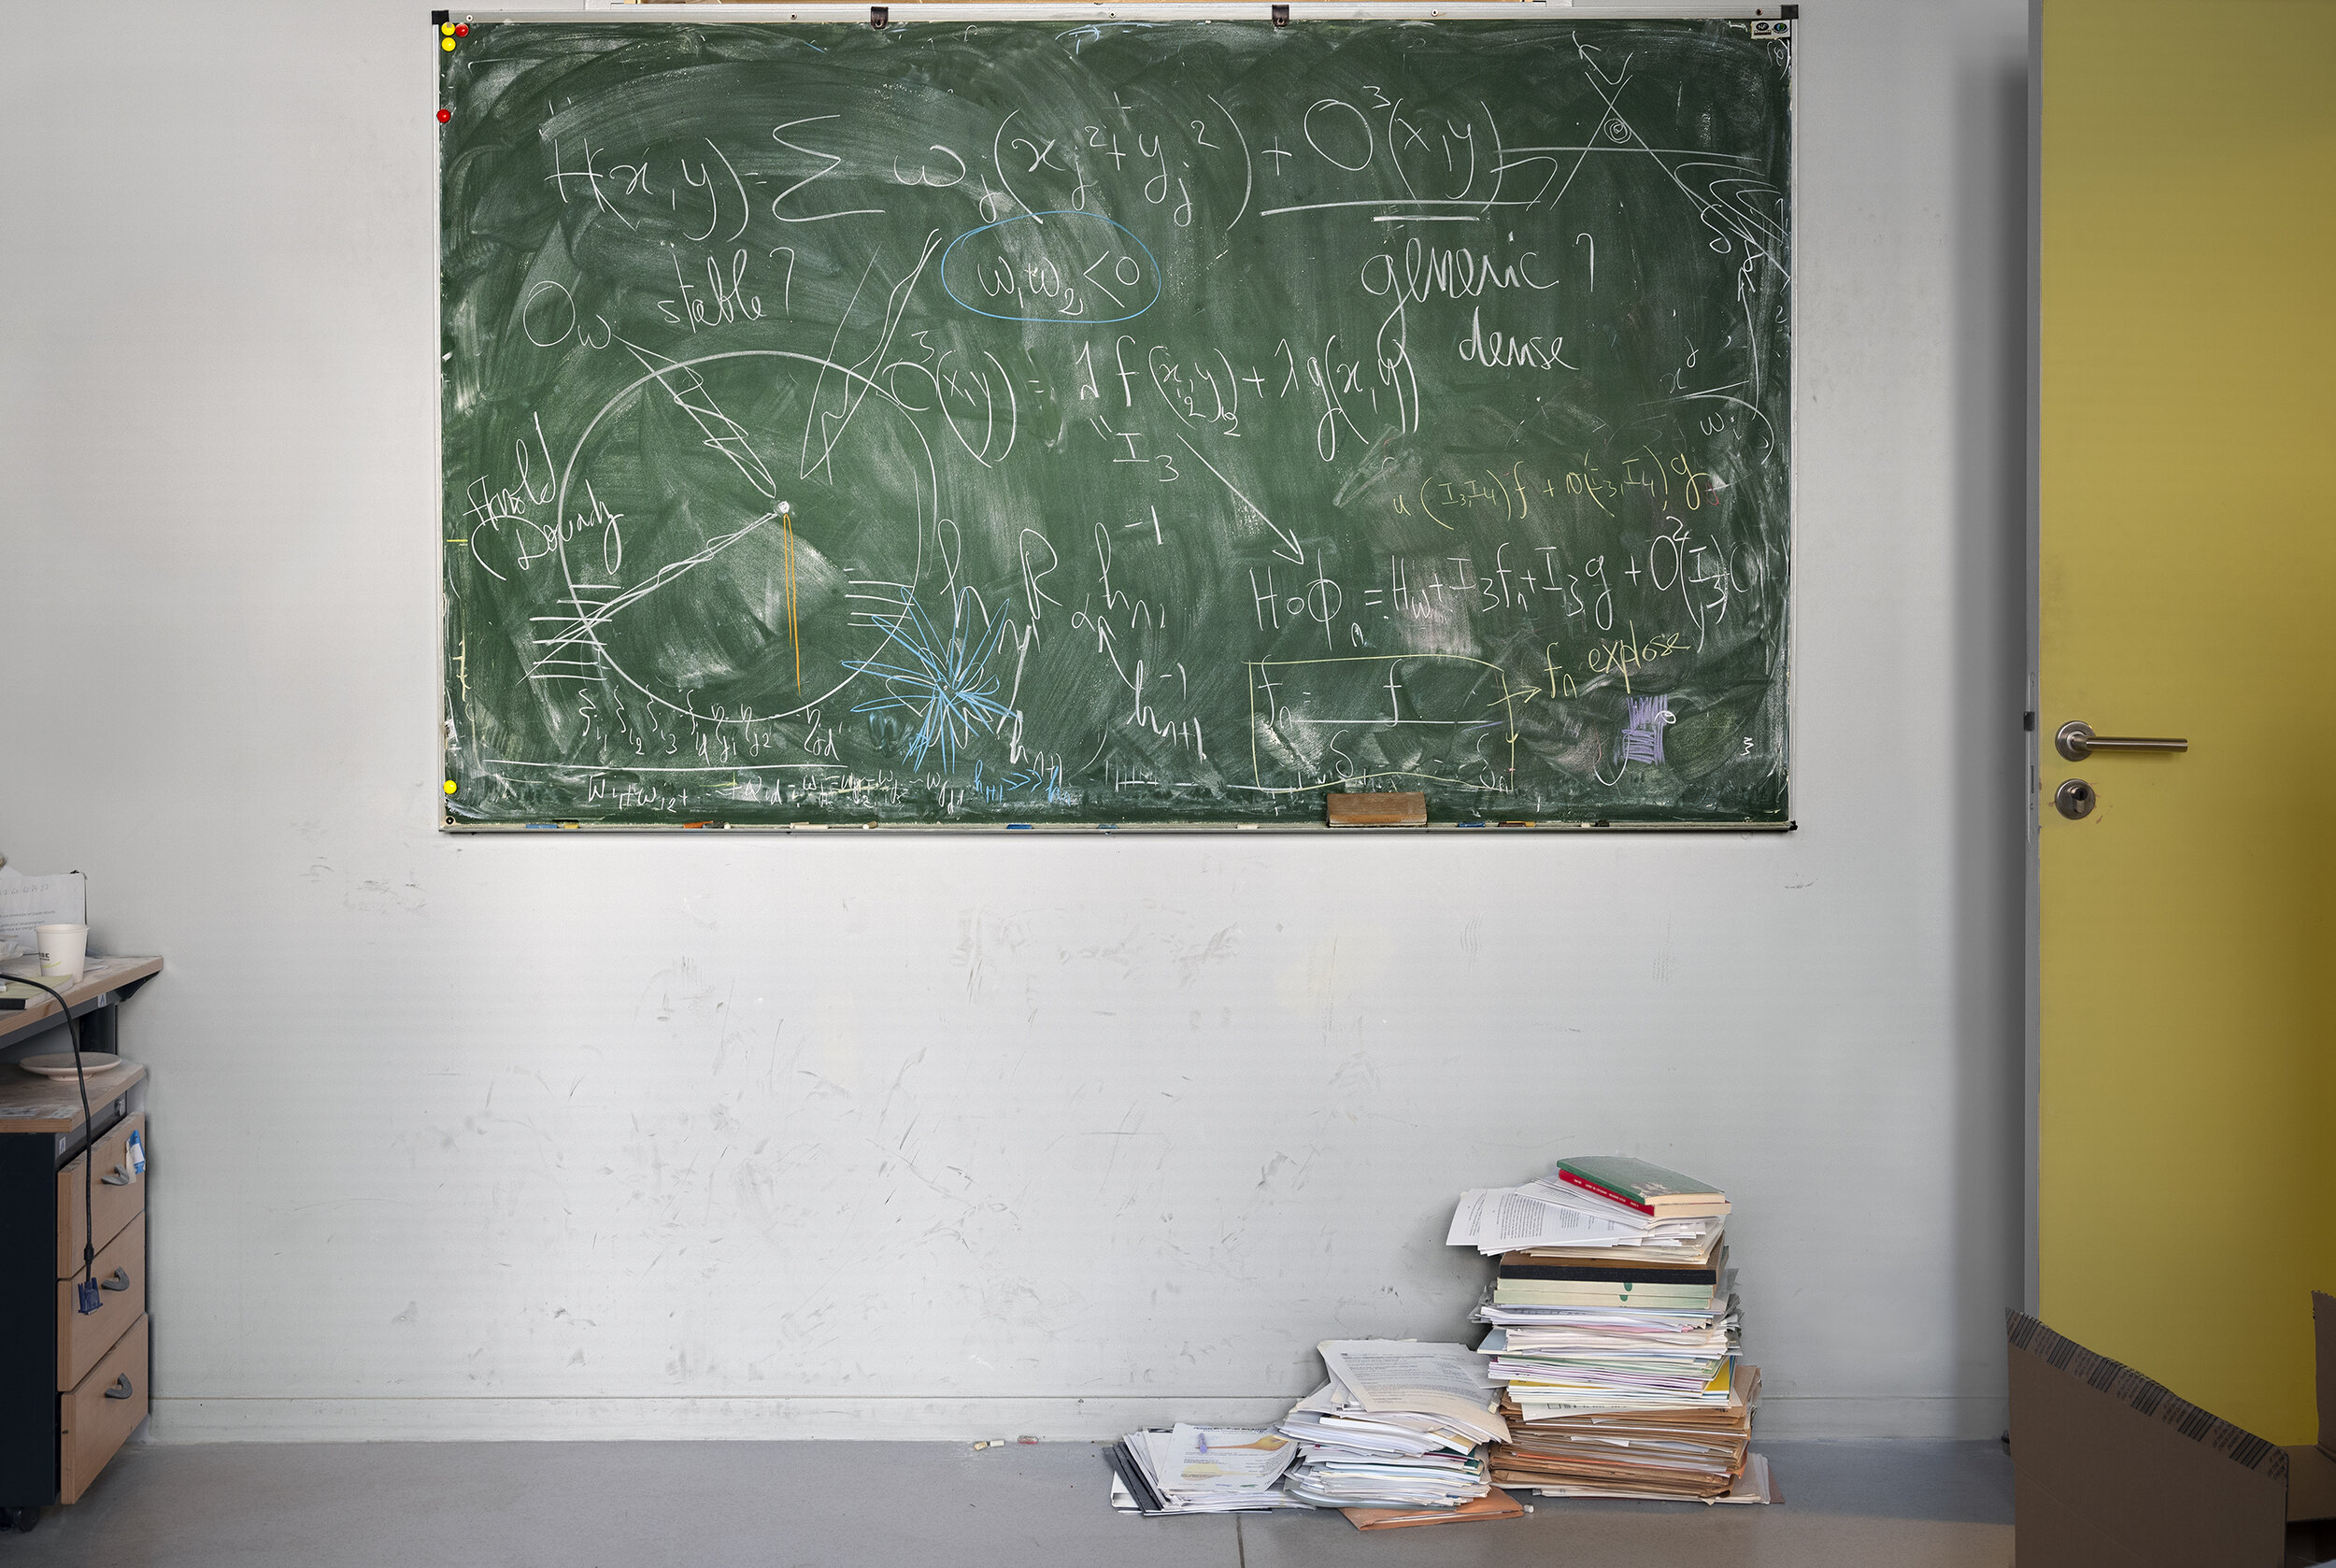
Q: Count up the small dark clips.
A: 2